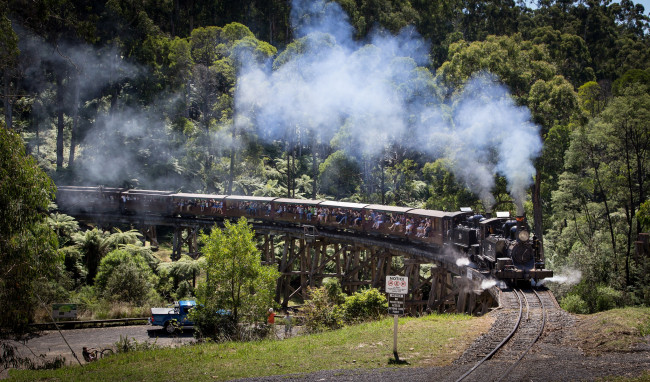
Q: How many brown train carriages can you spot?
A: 8